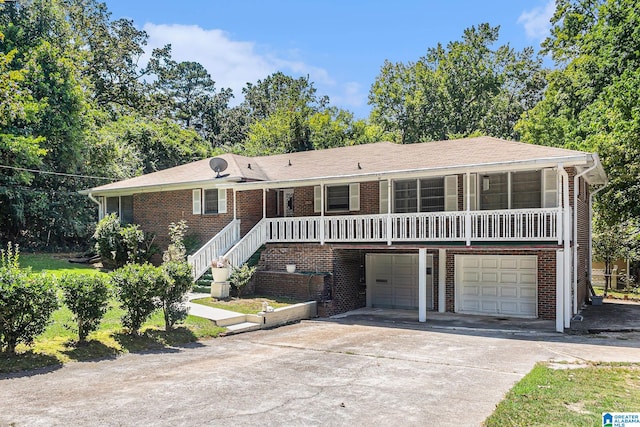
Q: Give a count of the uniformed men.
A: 0